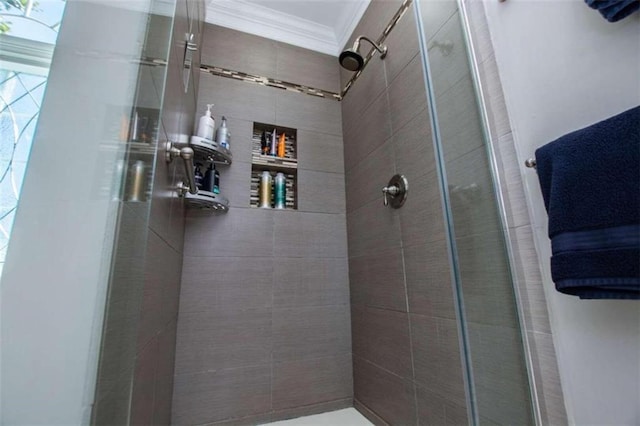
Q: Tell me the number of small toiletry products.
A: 9